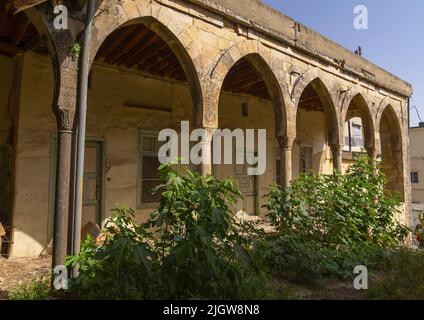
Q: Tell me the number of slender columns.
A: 5